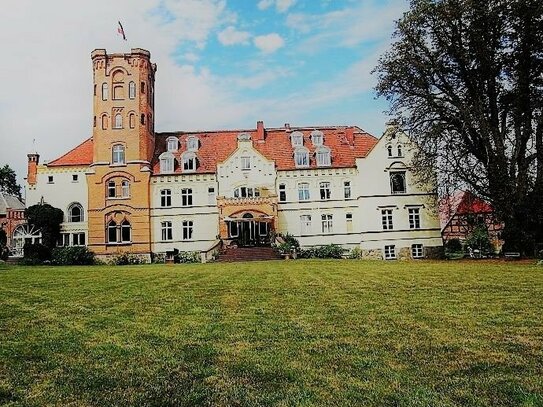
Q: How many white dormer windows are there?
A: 8